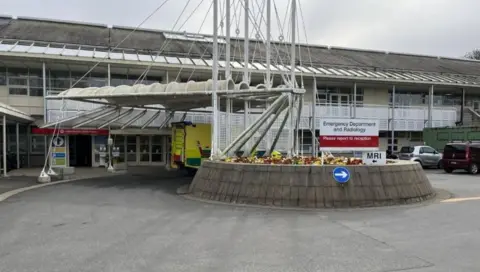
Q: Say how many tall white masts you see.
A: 5